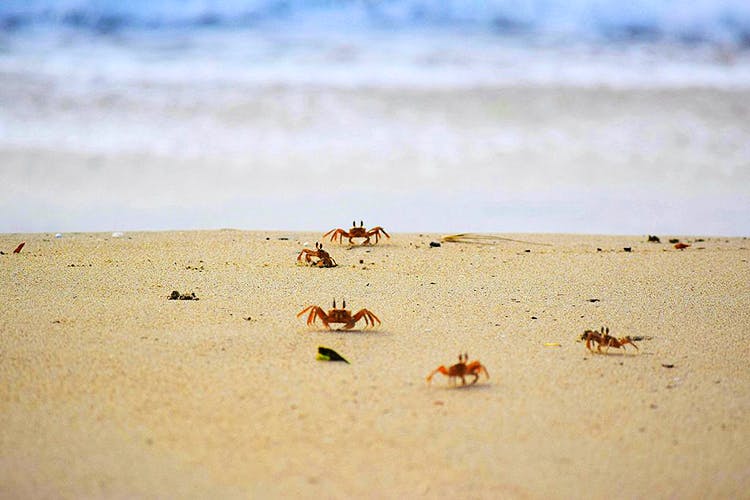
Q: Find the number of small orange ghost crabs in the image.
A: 5